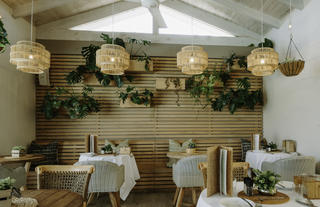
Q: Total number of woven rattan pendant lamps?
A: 4